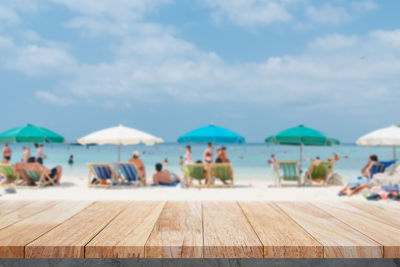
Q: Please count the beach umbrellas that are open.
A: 5